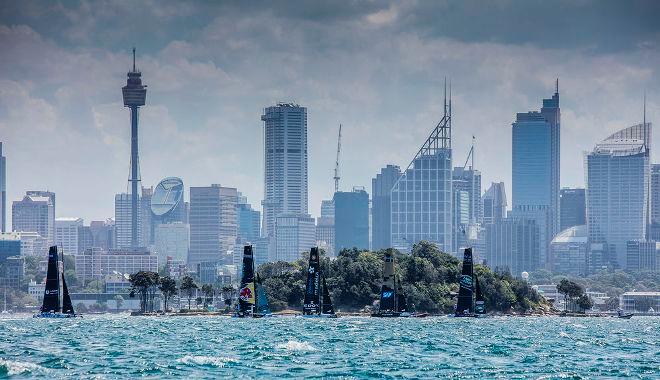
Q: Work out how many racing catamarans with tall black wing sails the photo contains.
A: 5